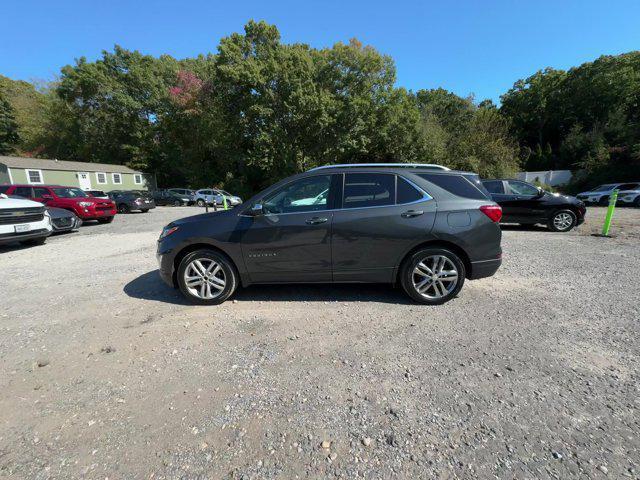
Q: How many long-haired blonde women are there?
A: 0